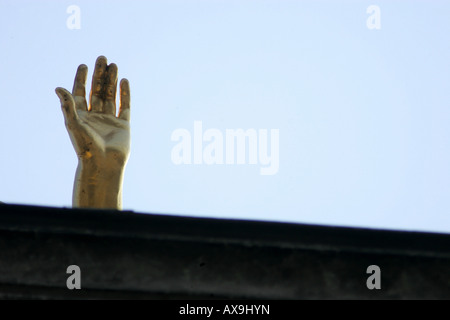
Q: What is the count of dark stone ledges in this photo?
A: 1